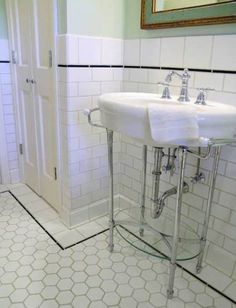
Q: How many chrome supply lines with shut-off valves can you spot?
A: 2